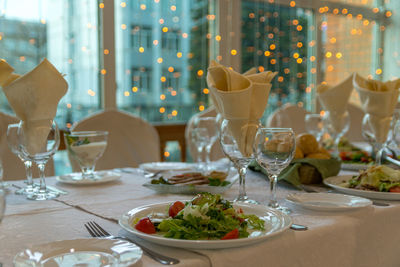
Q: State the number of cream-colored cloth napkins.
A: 4